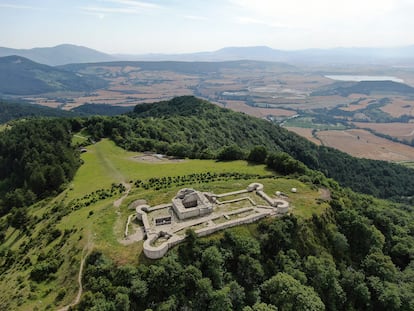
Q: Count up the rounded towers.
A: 4